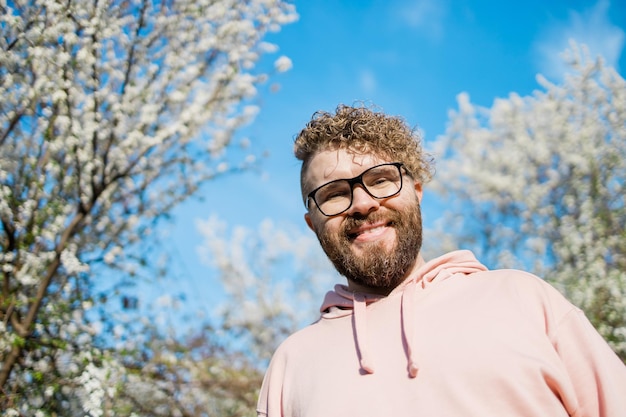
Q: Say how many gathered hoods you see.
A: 1